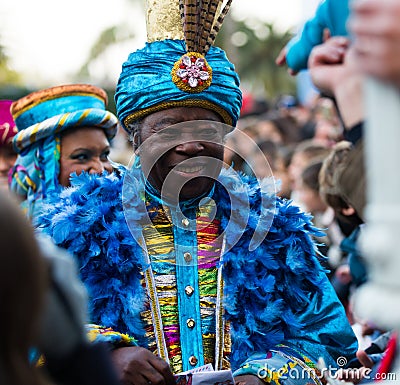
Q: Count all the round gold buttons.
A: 5